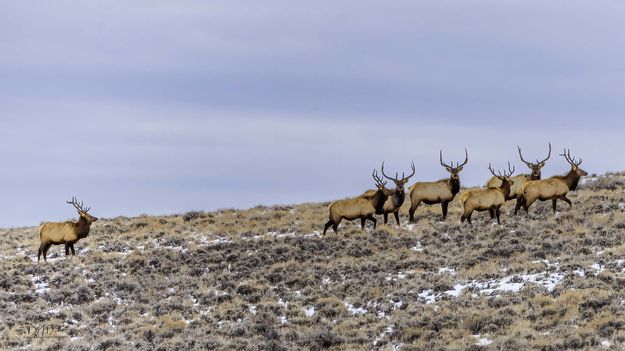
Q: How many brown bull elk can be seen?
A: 7